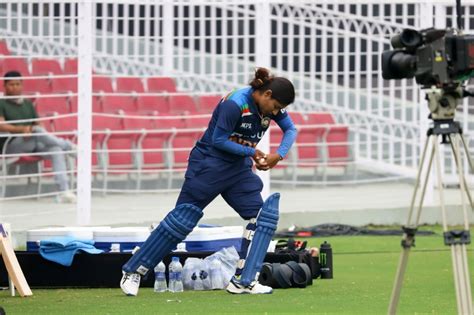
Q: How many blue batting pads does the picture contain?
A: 2